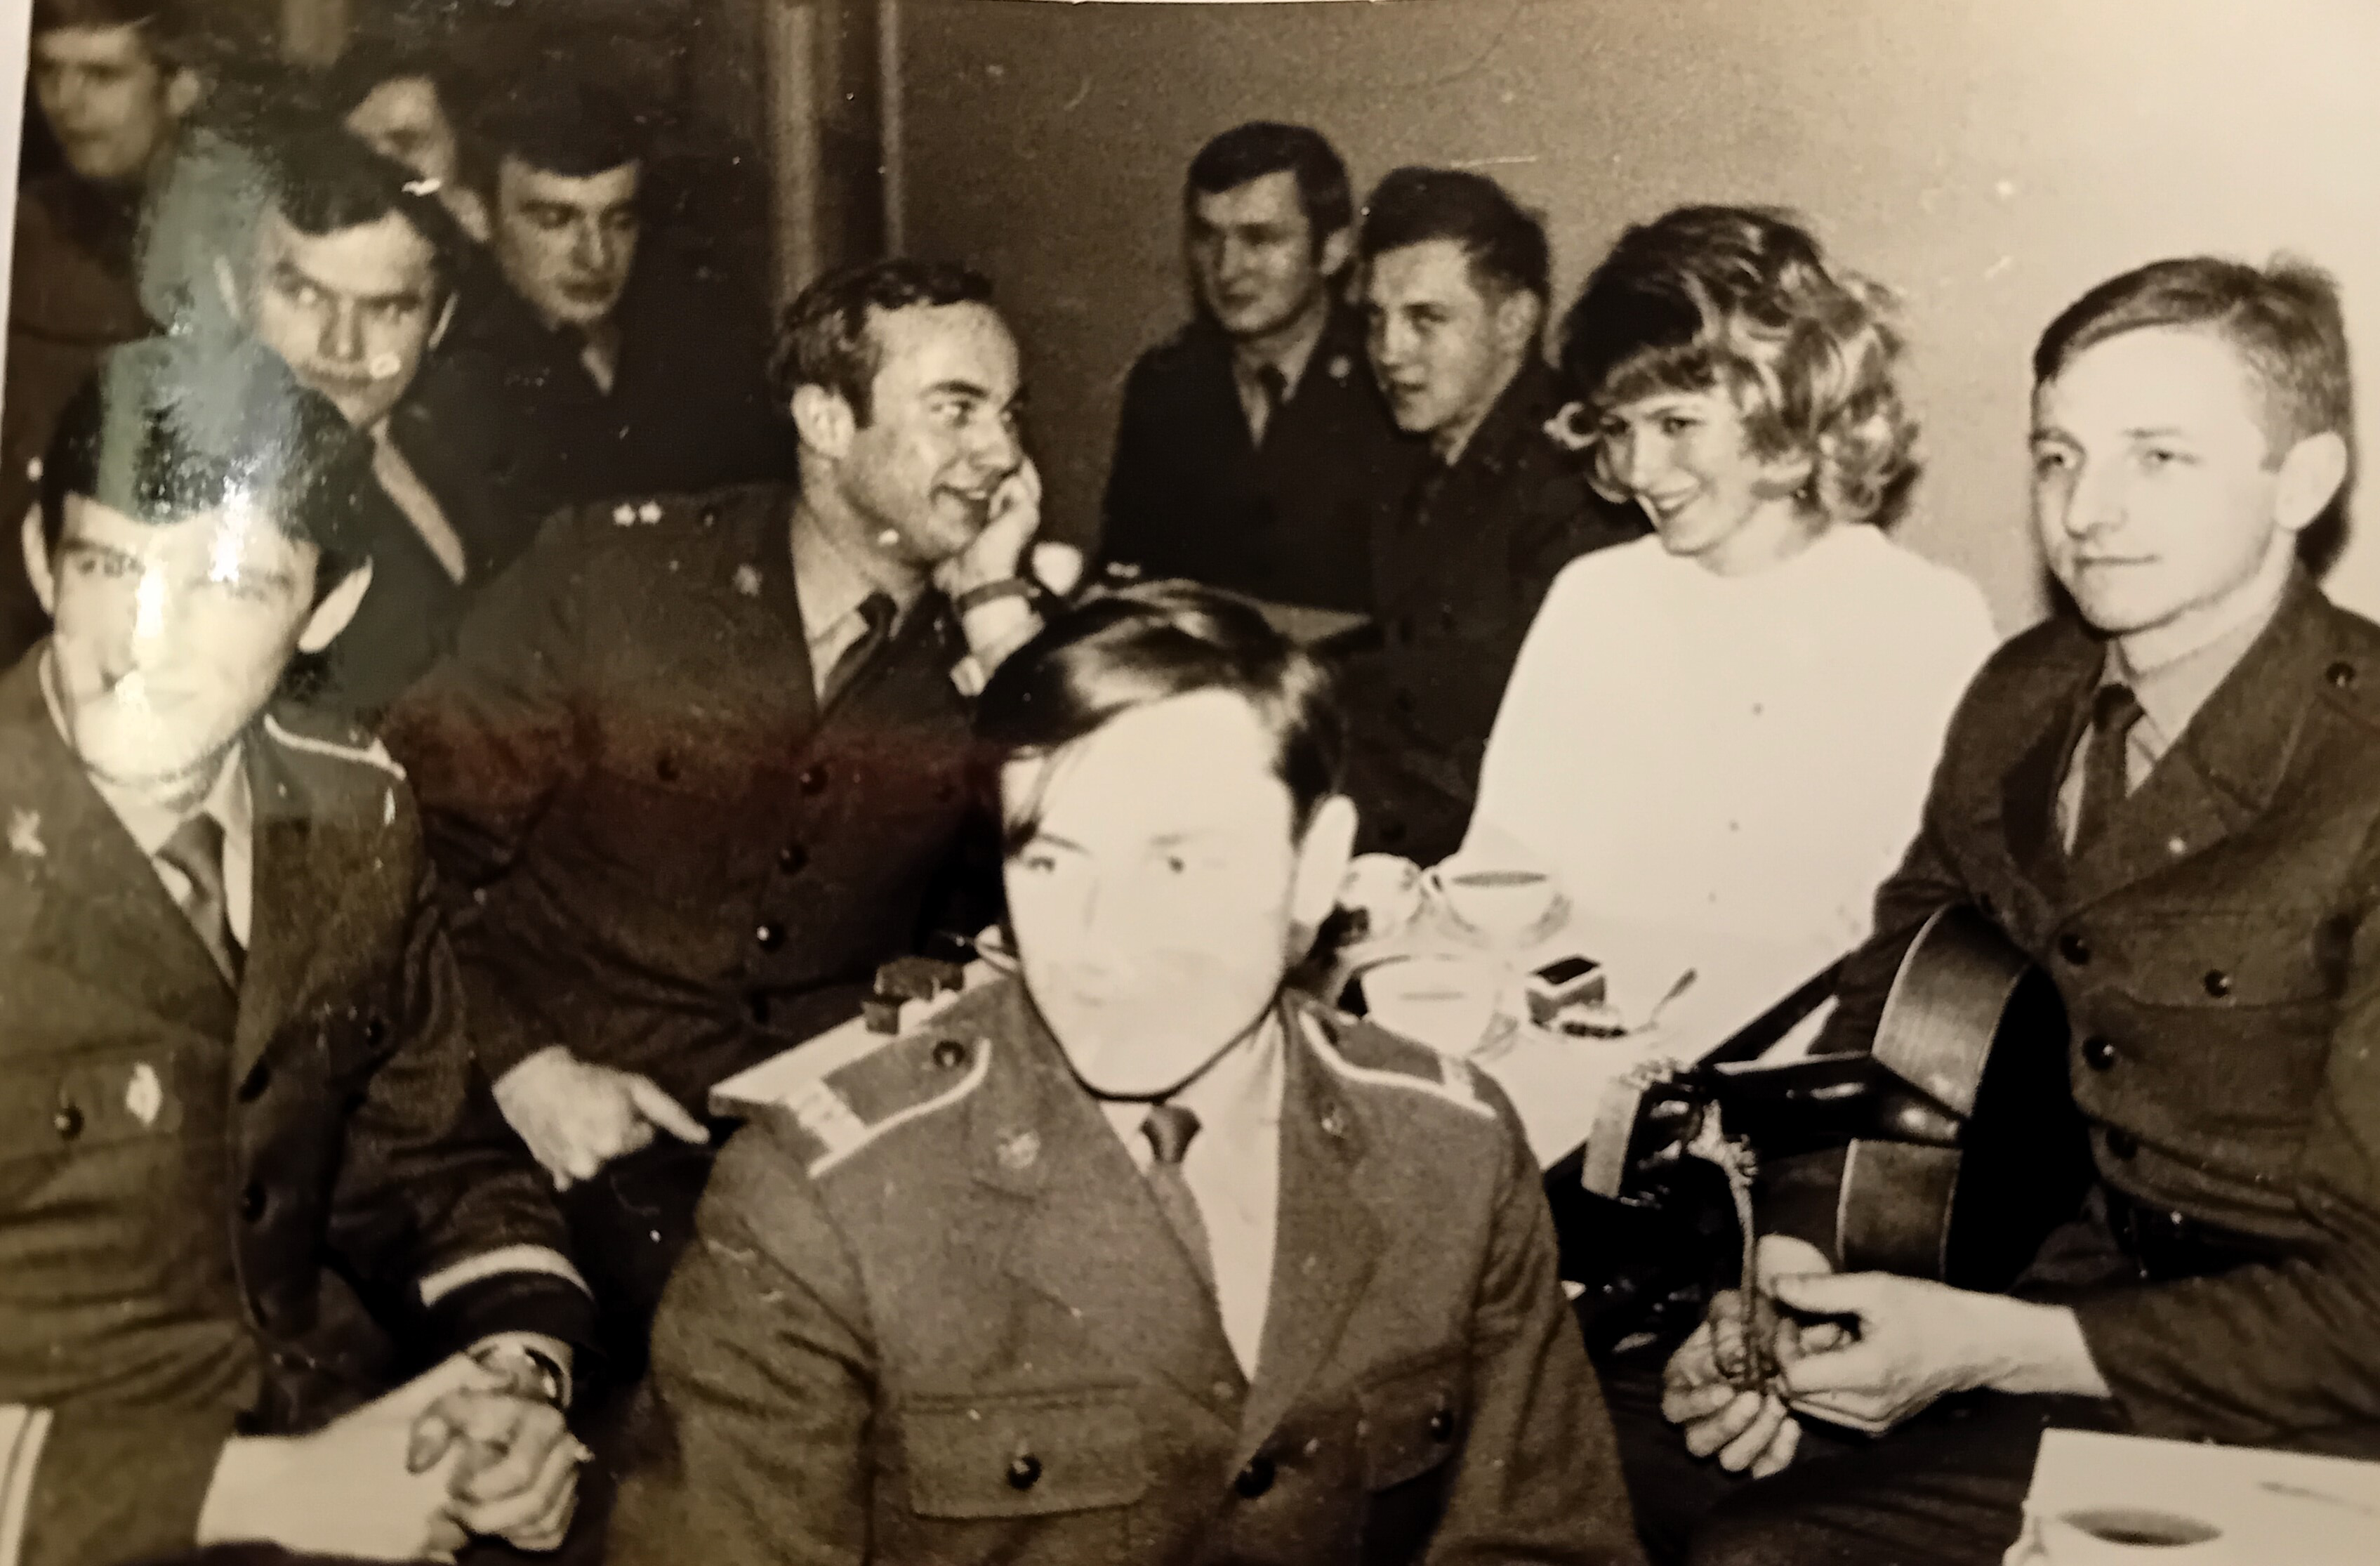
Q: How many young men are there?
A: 10